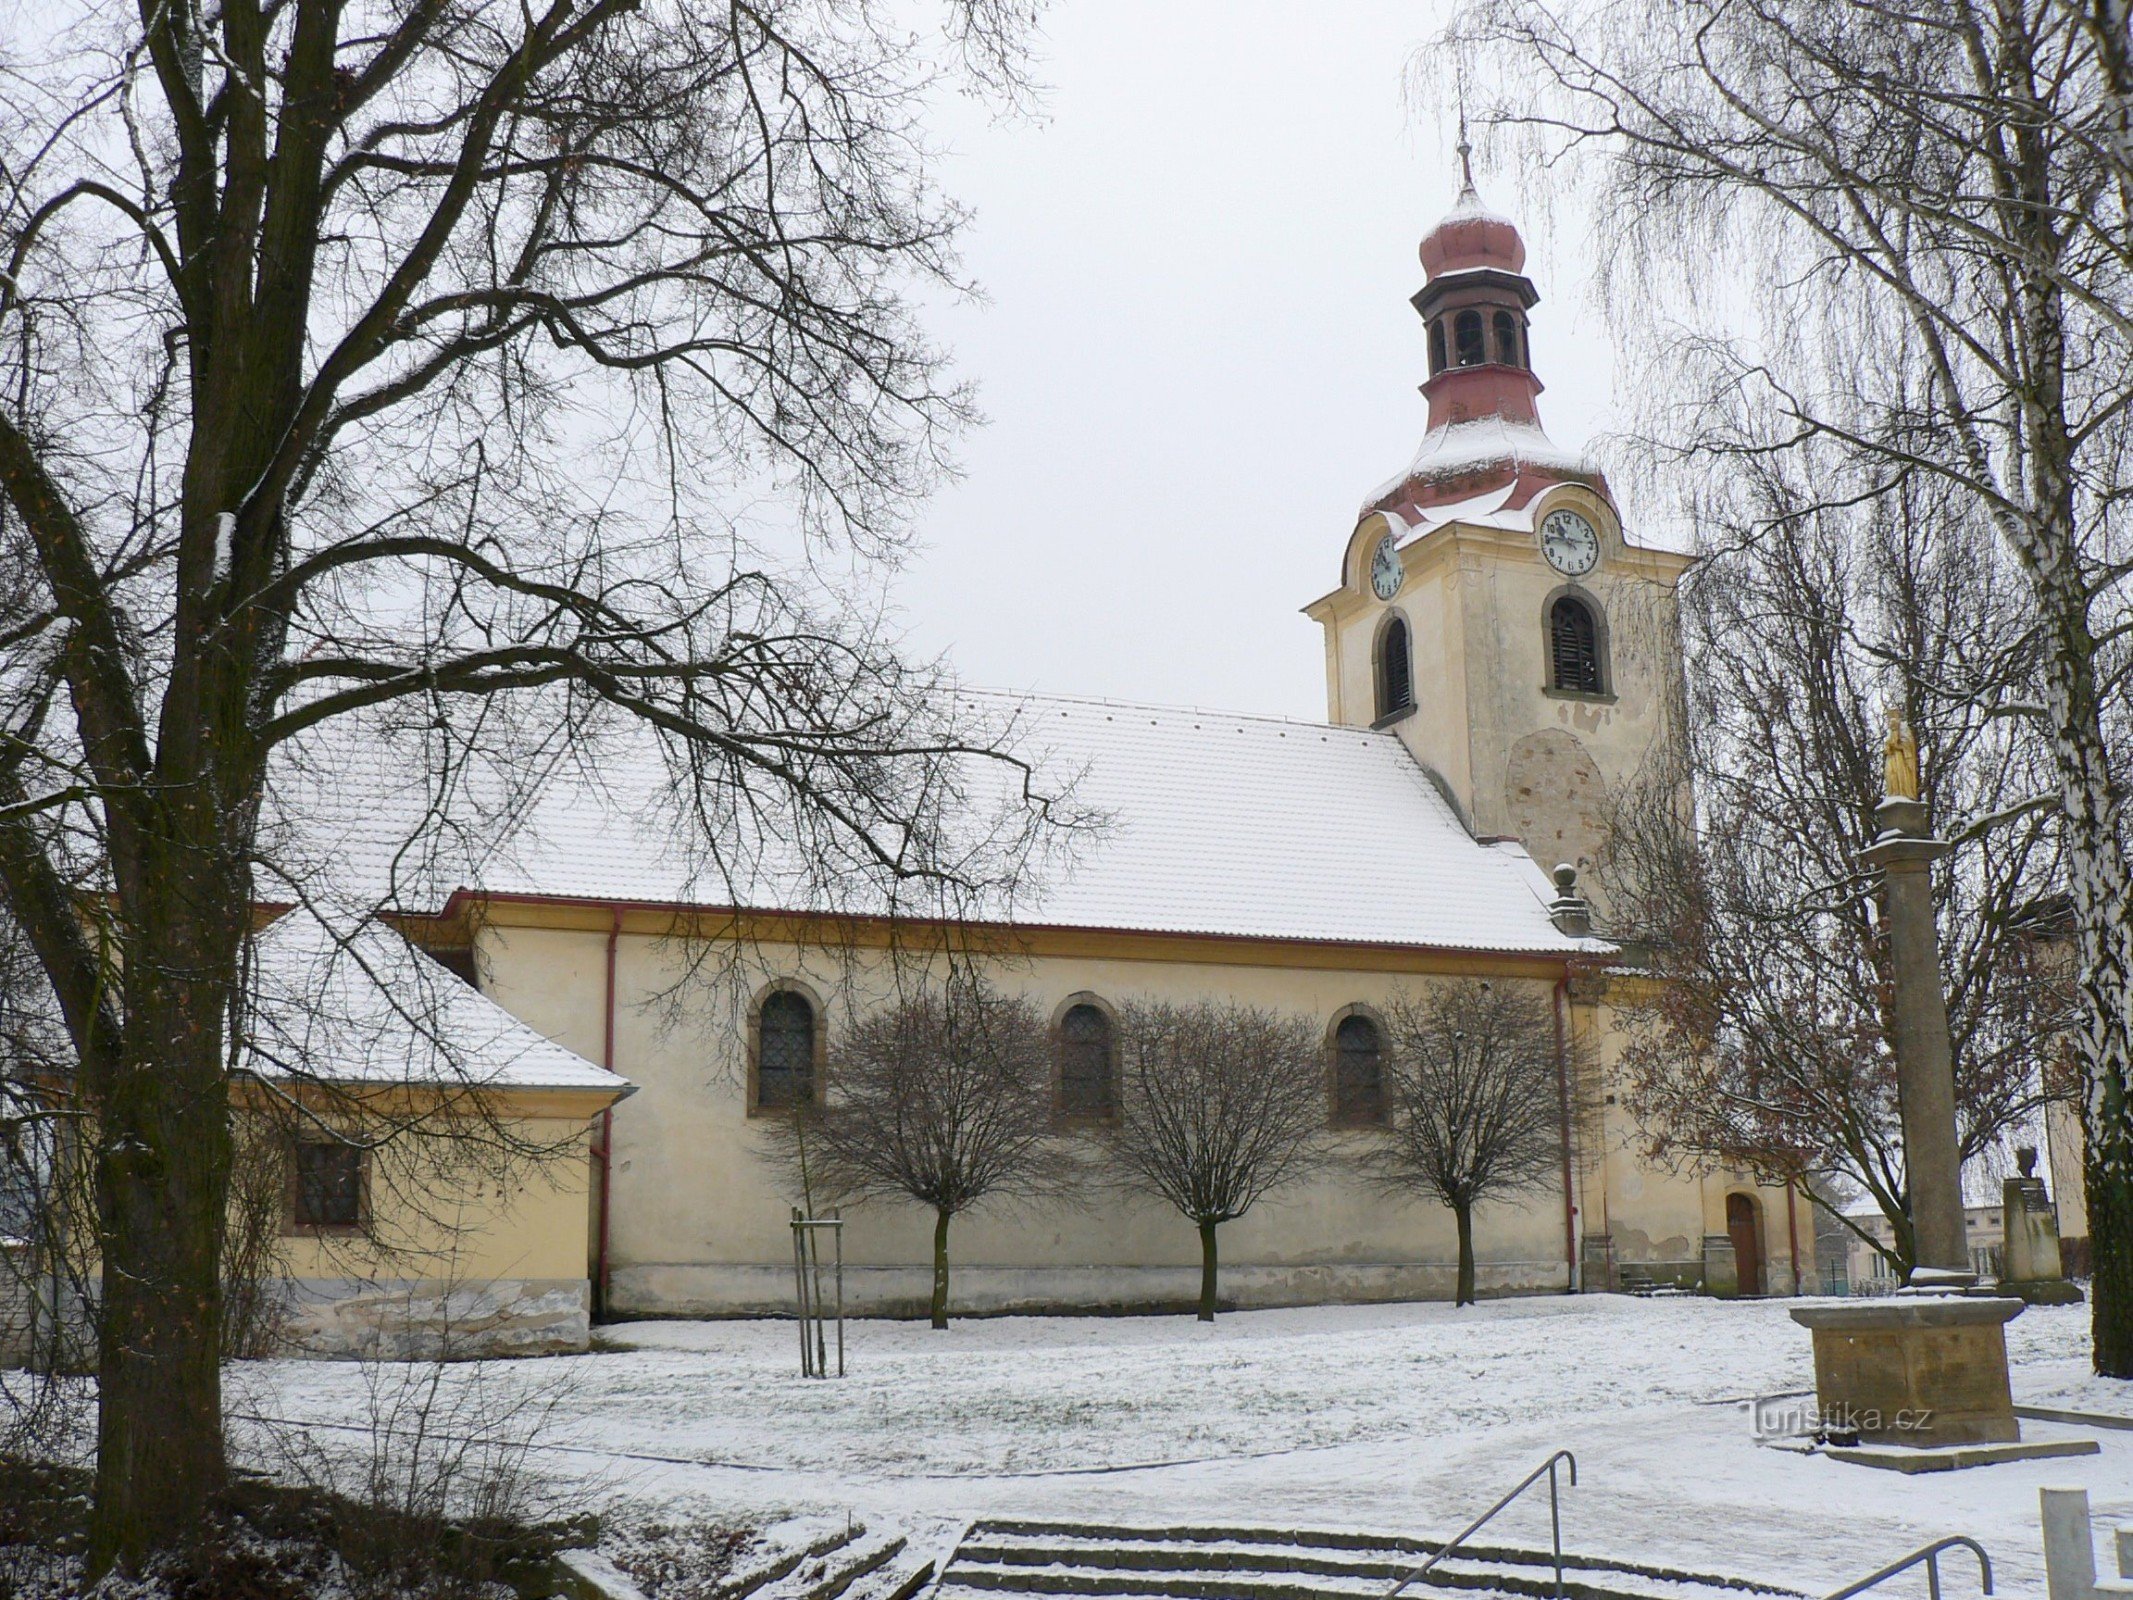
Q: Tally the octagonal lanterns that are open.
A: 1